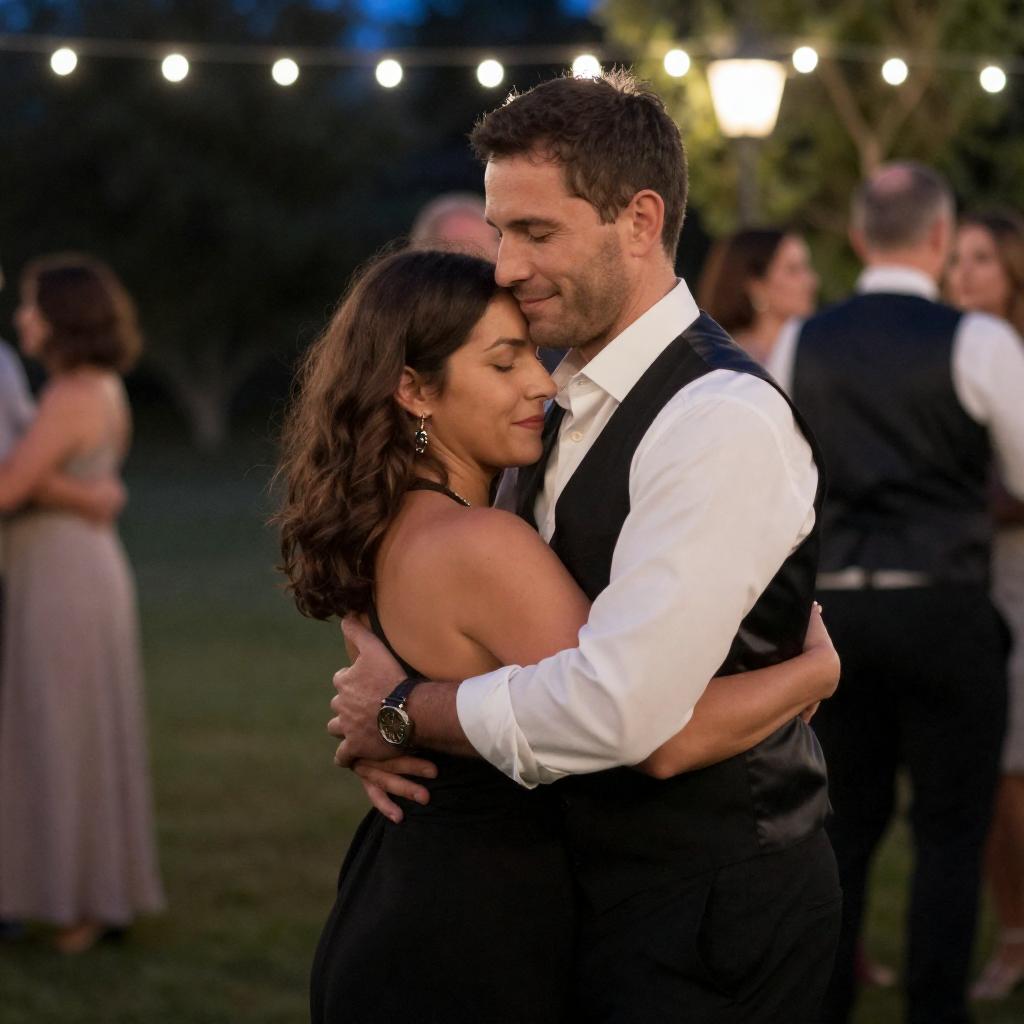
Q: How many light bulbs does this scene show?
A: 10